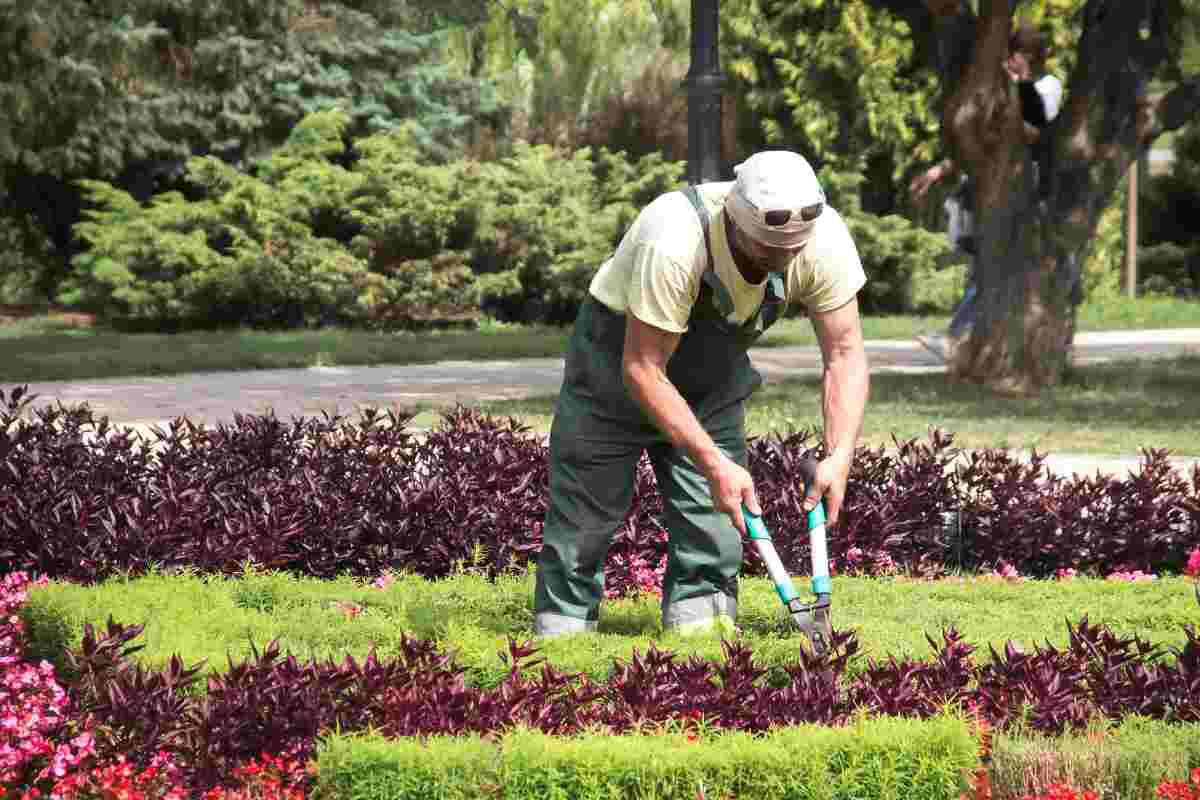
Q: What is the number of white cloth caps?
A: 1